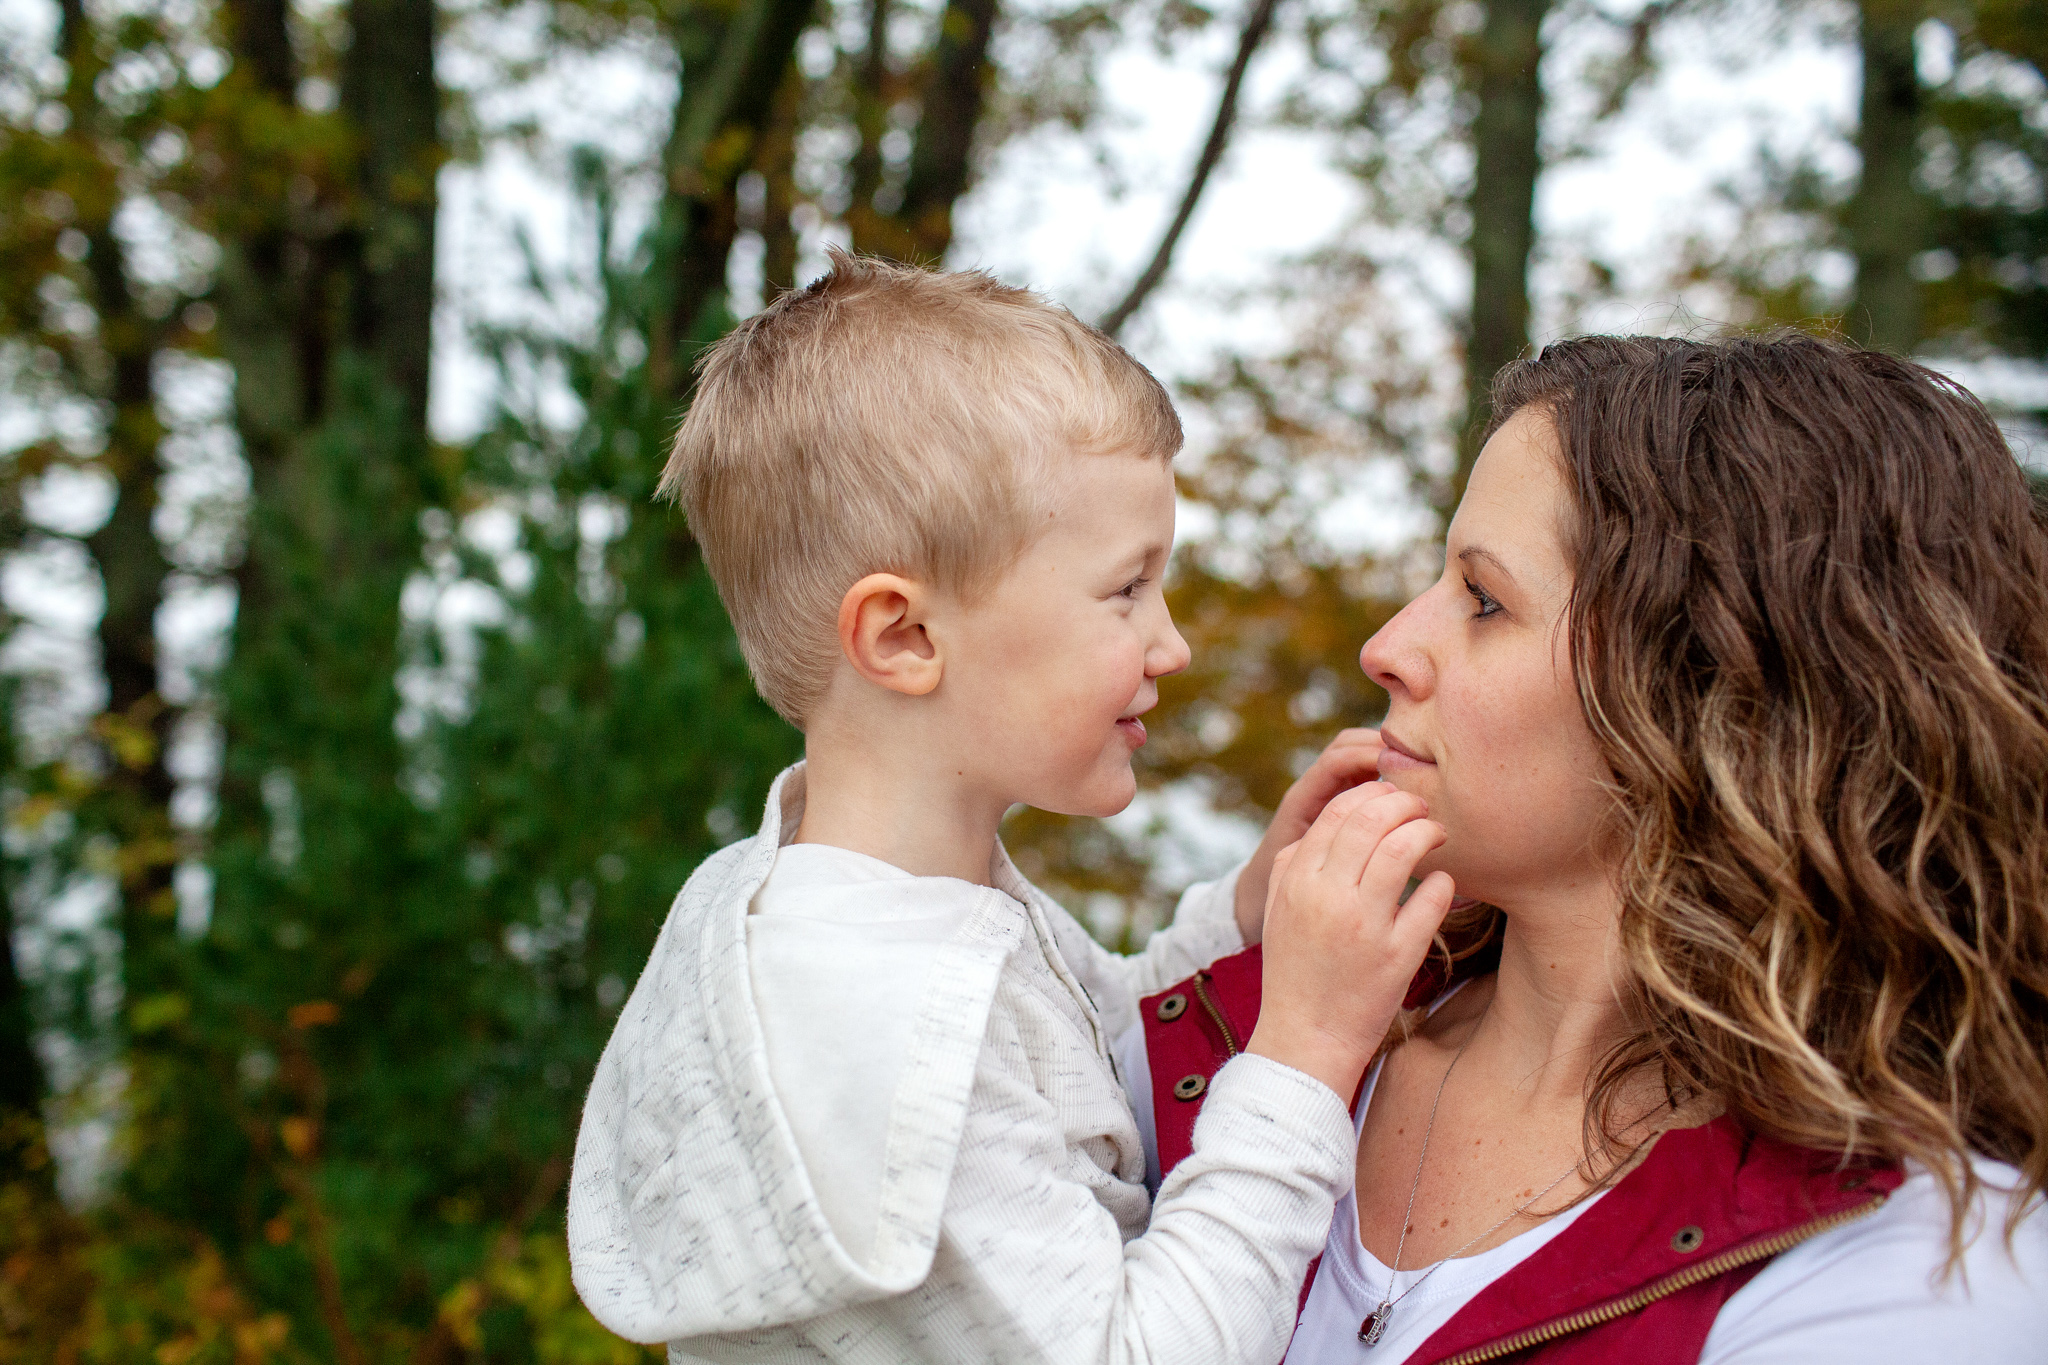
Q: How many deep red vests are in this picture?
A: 1